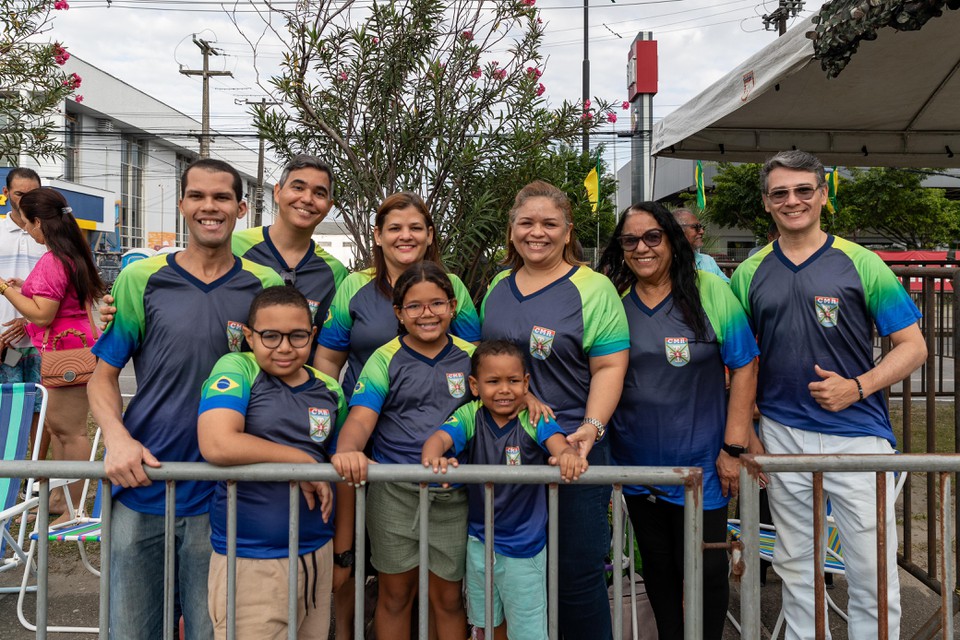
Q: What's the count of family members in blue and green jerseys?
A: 9